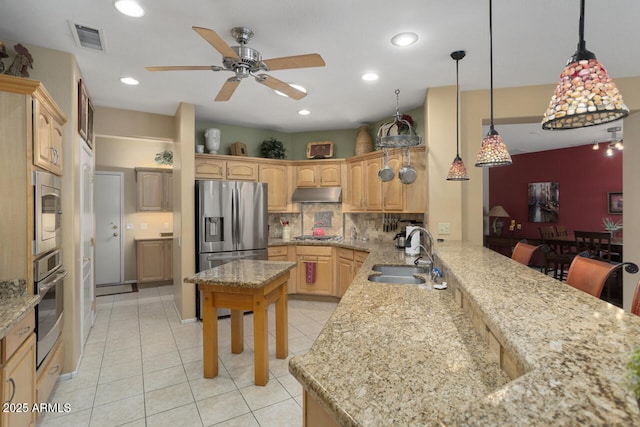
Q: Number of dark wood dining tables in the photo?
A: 1